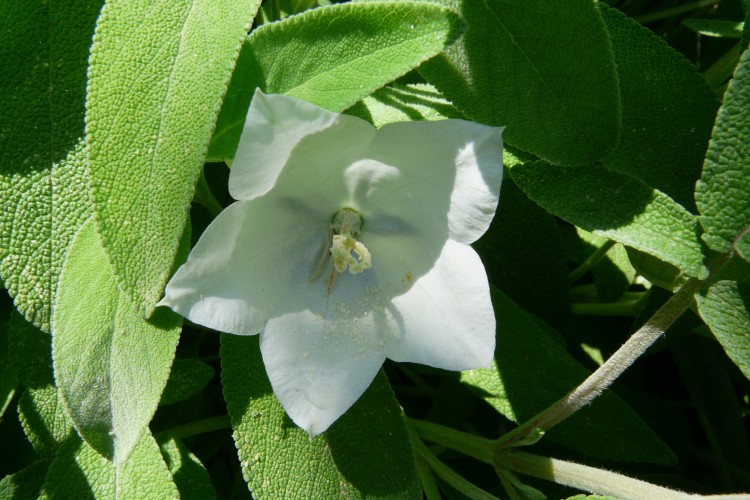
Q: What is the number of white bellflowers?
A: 1